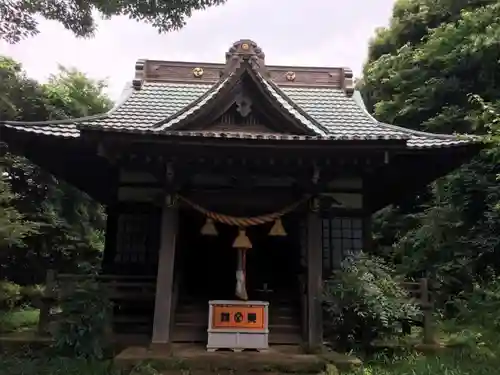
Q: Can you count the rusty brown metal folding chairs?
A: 0